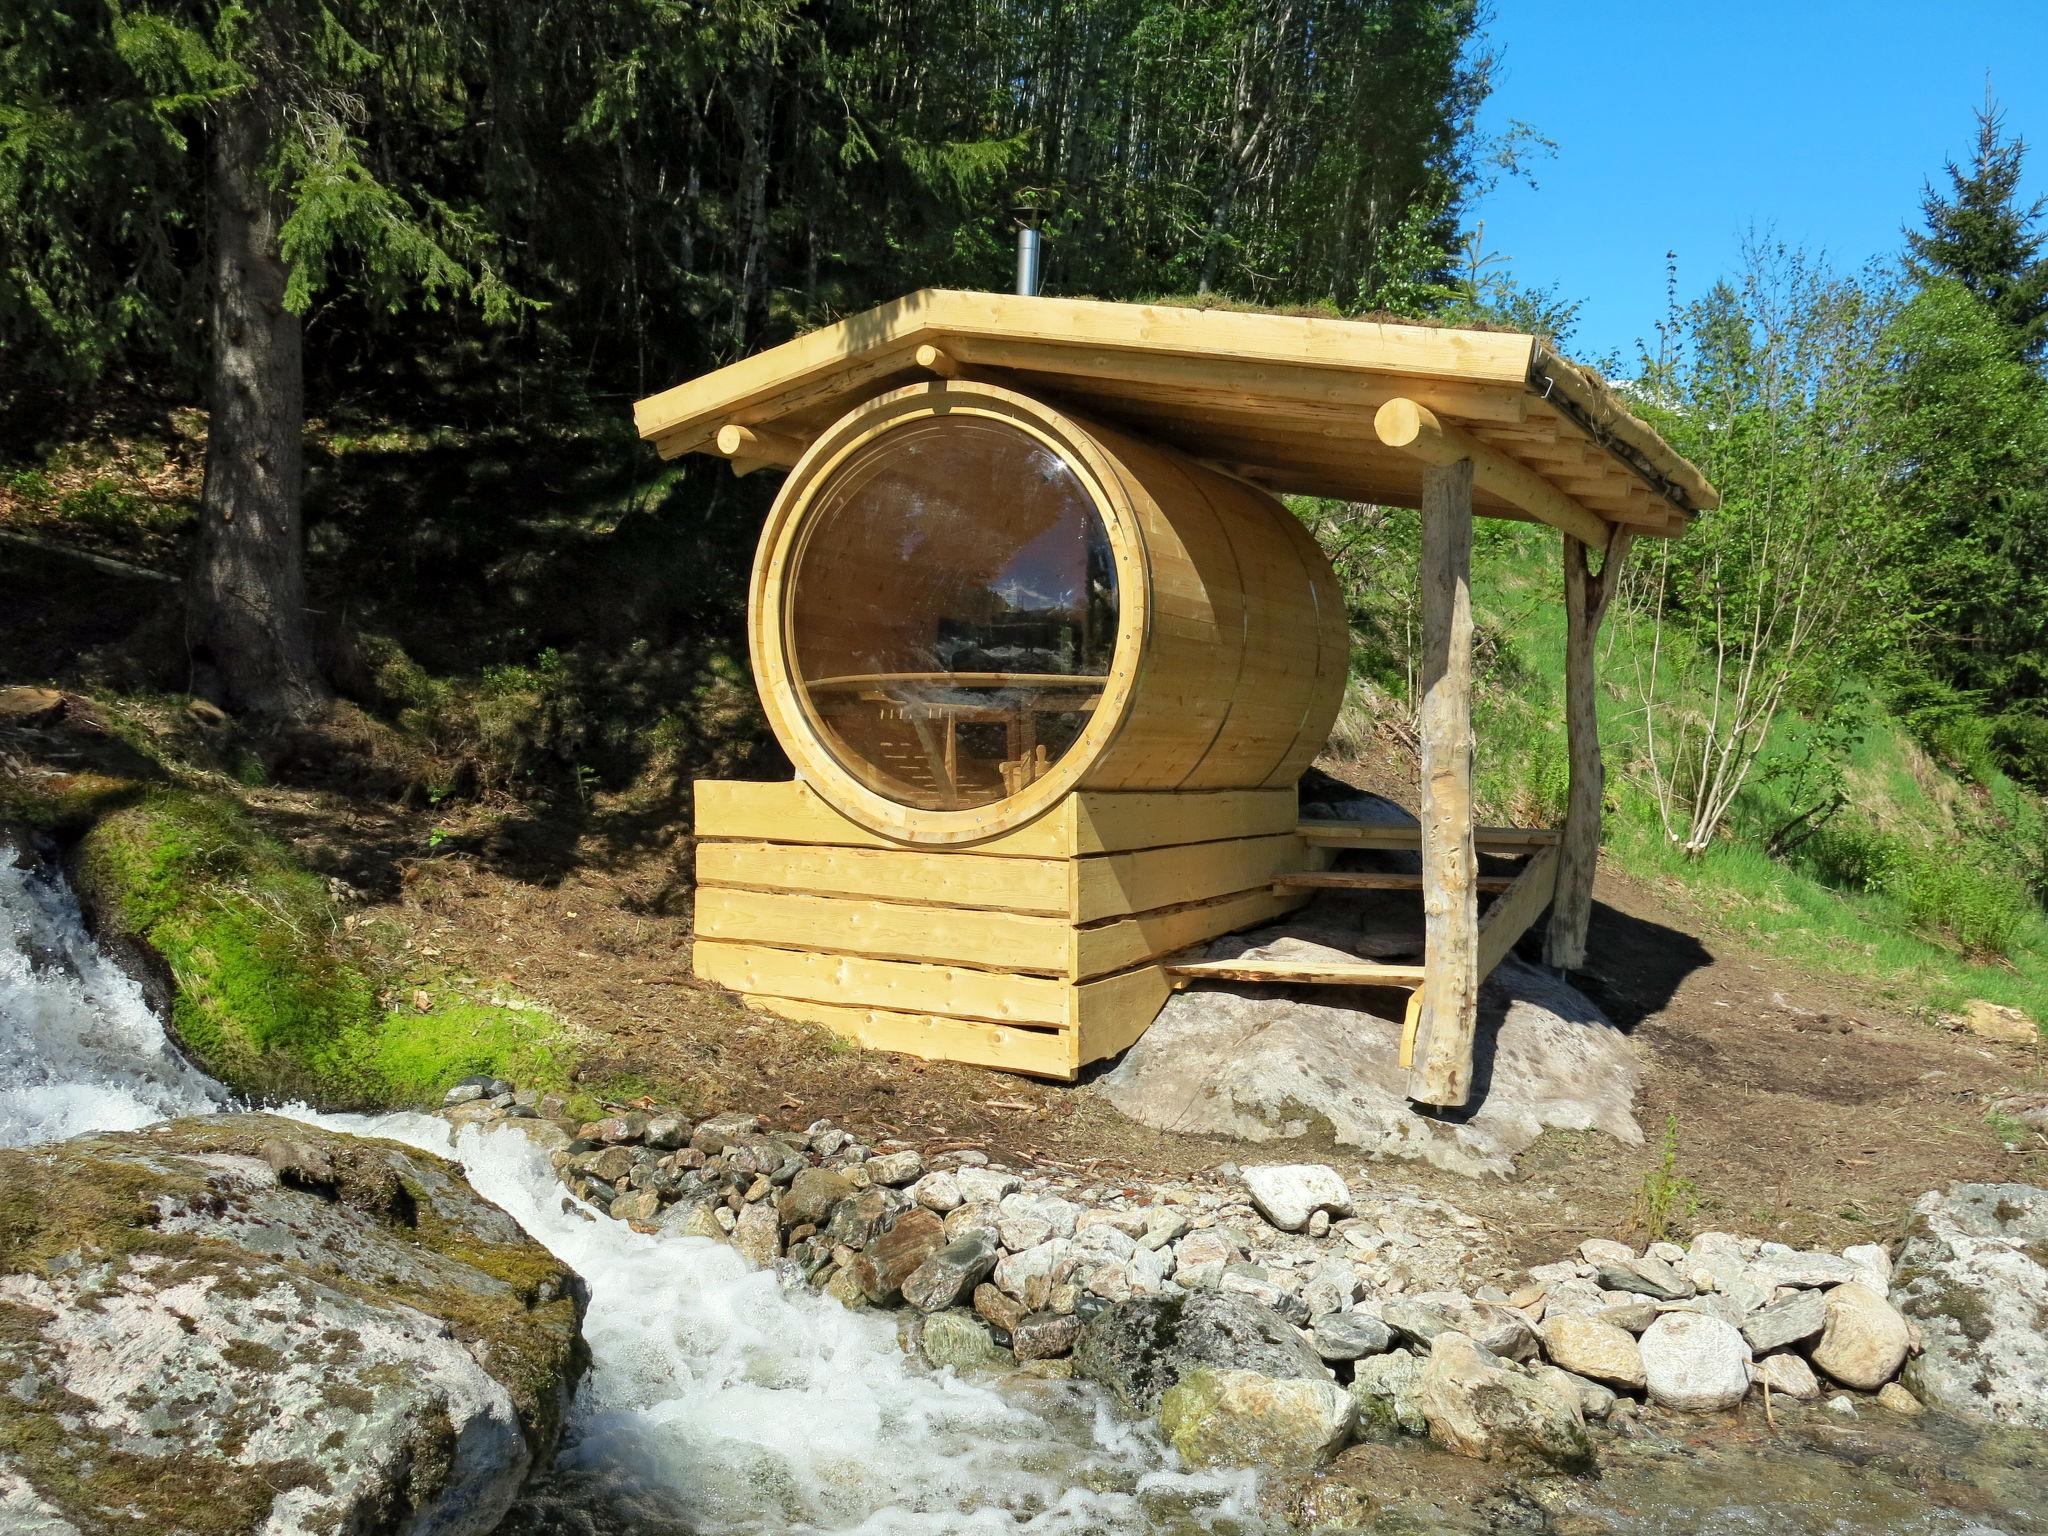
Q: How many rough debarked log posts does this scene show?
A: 2